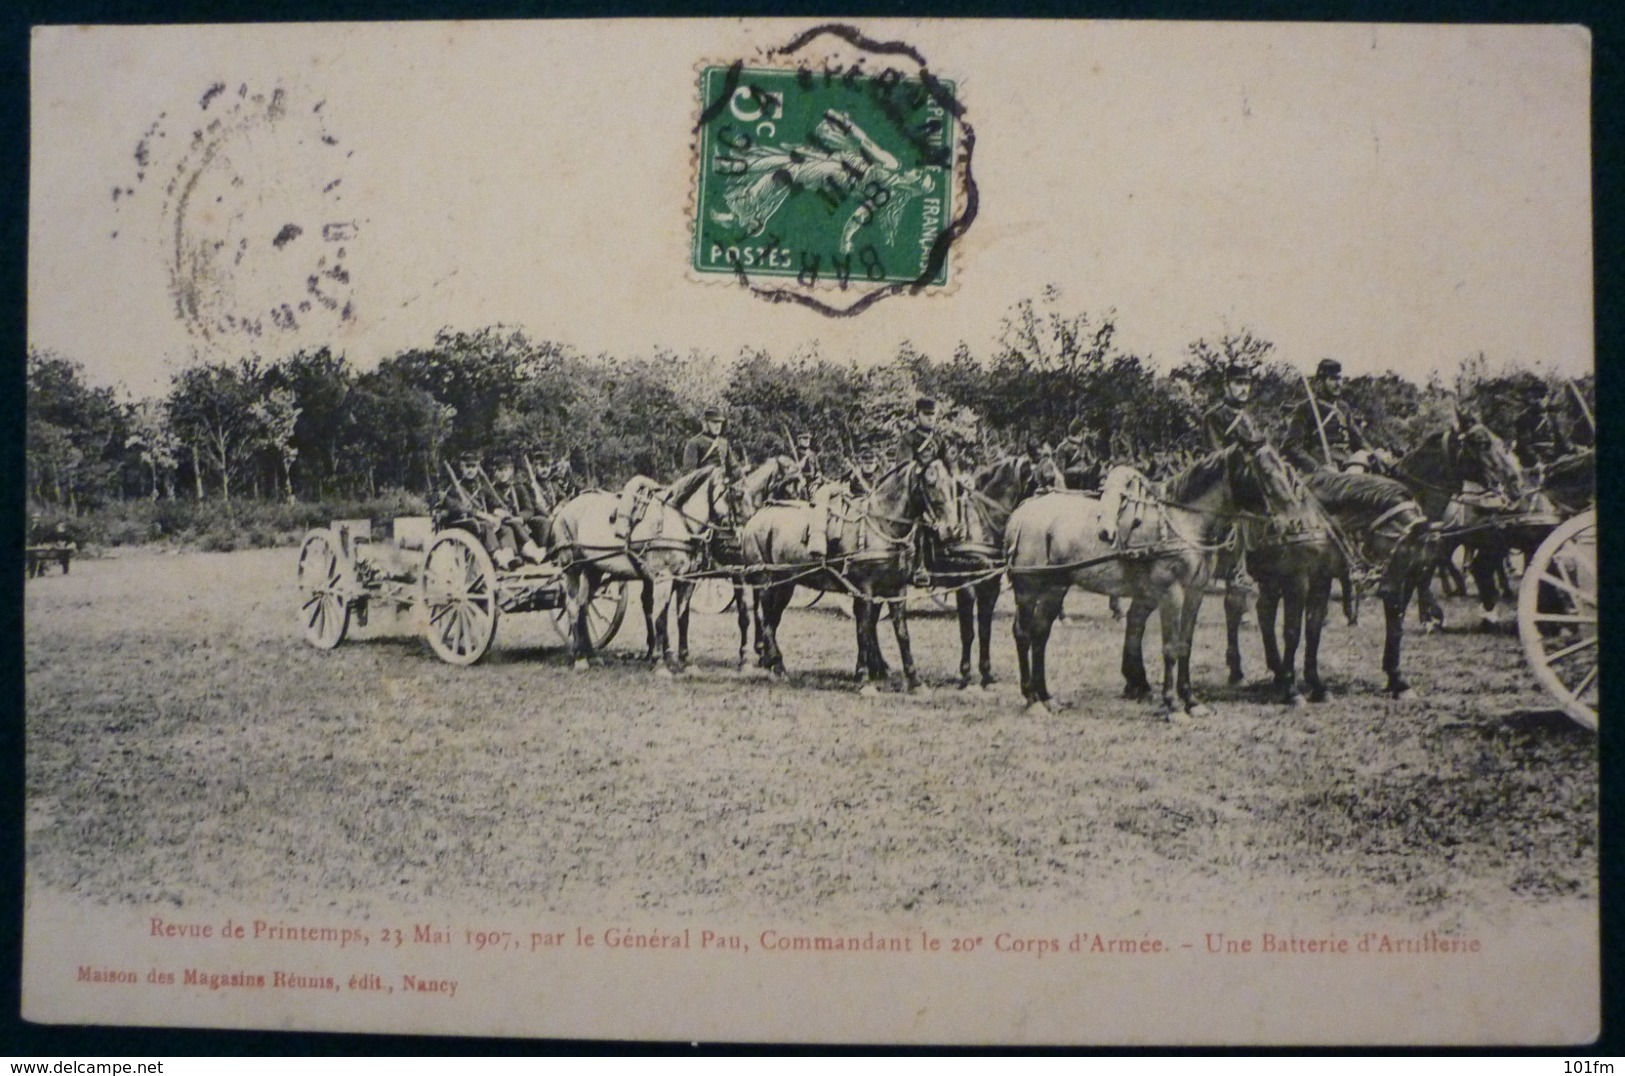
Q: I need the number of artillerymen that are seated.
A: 3